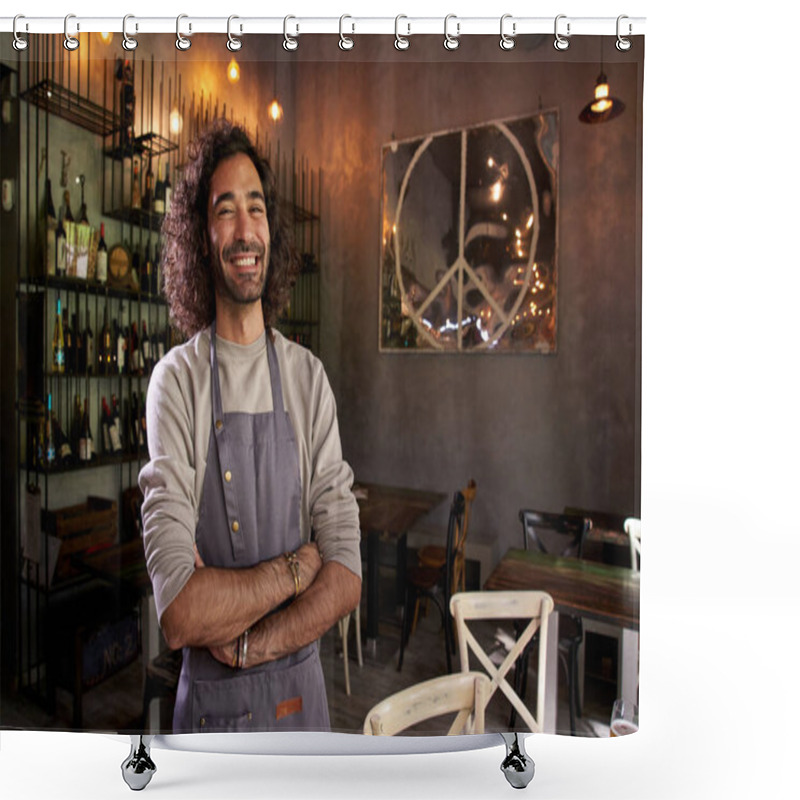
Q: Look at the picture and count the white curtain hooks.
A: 12